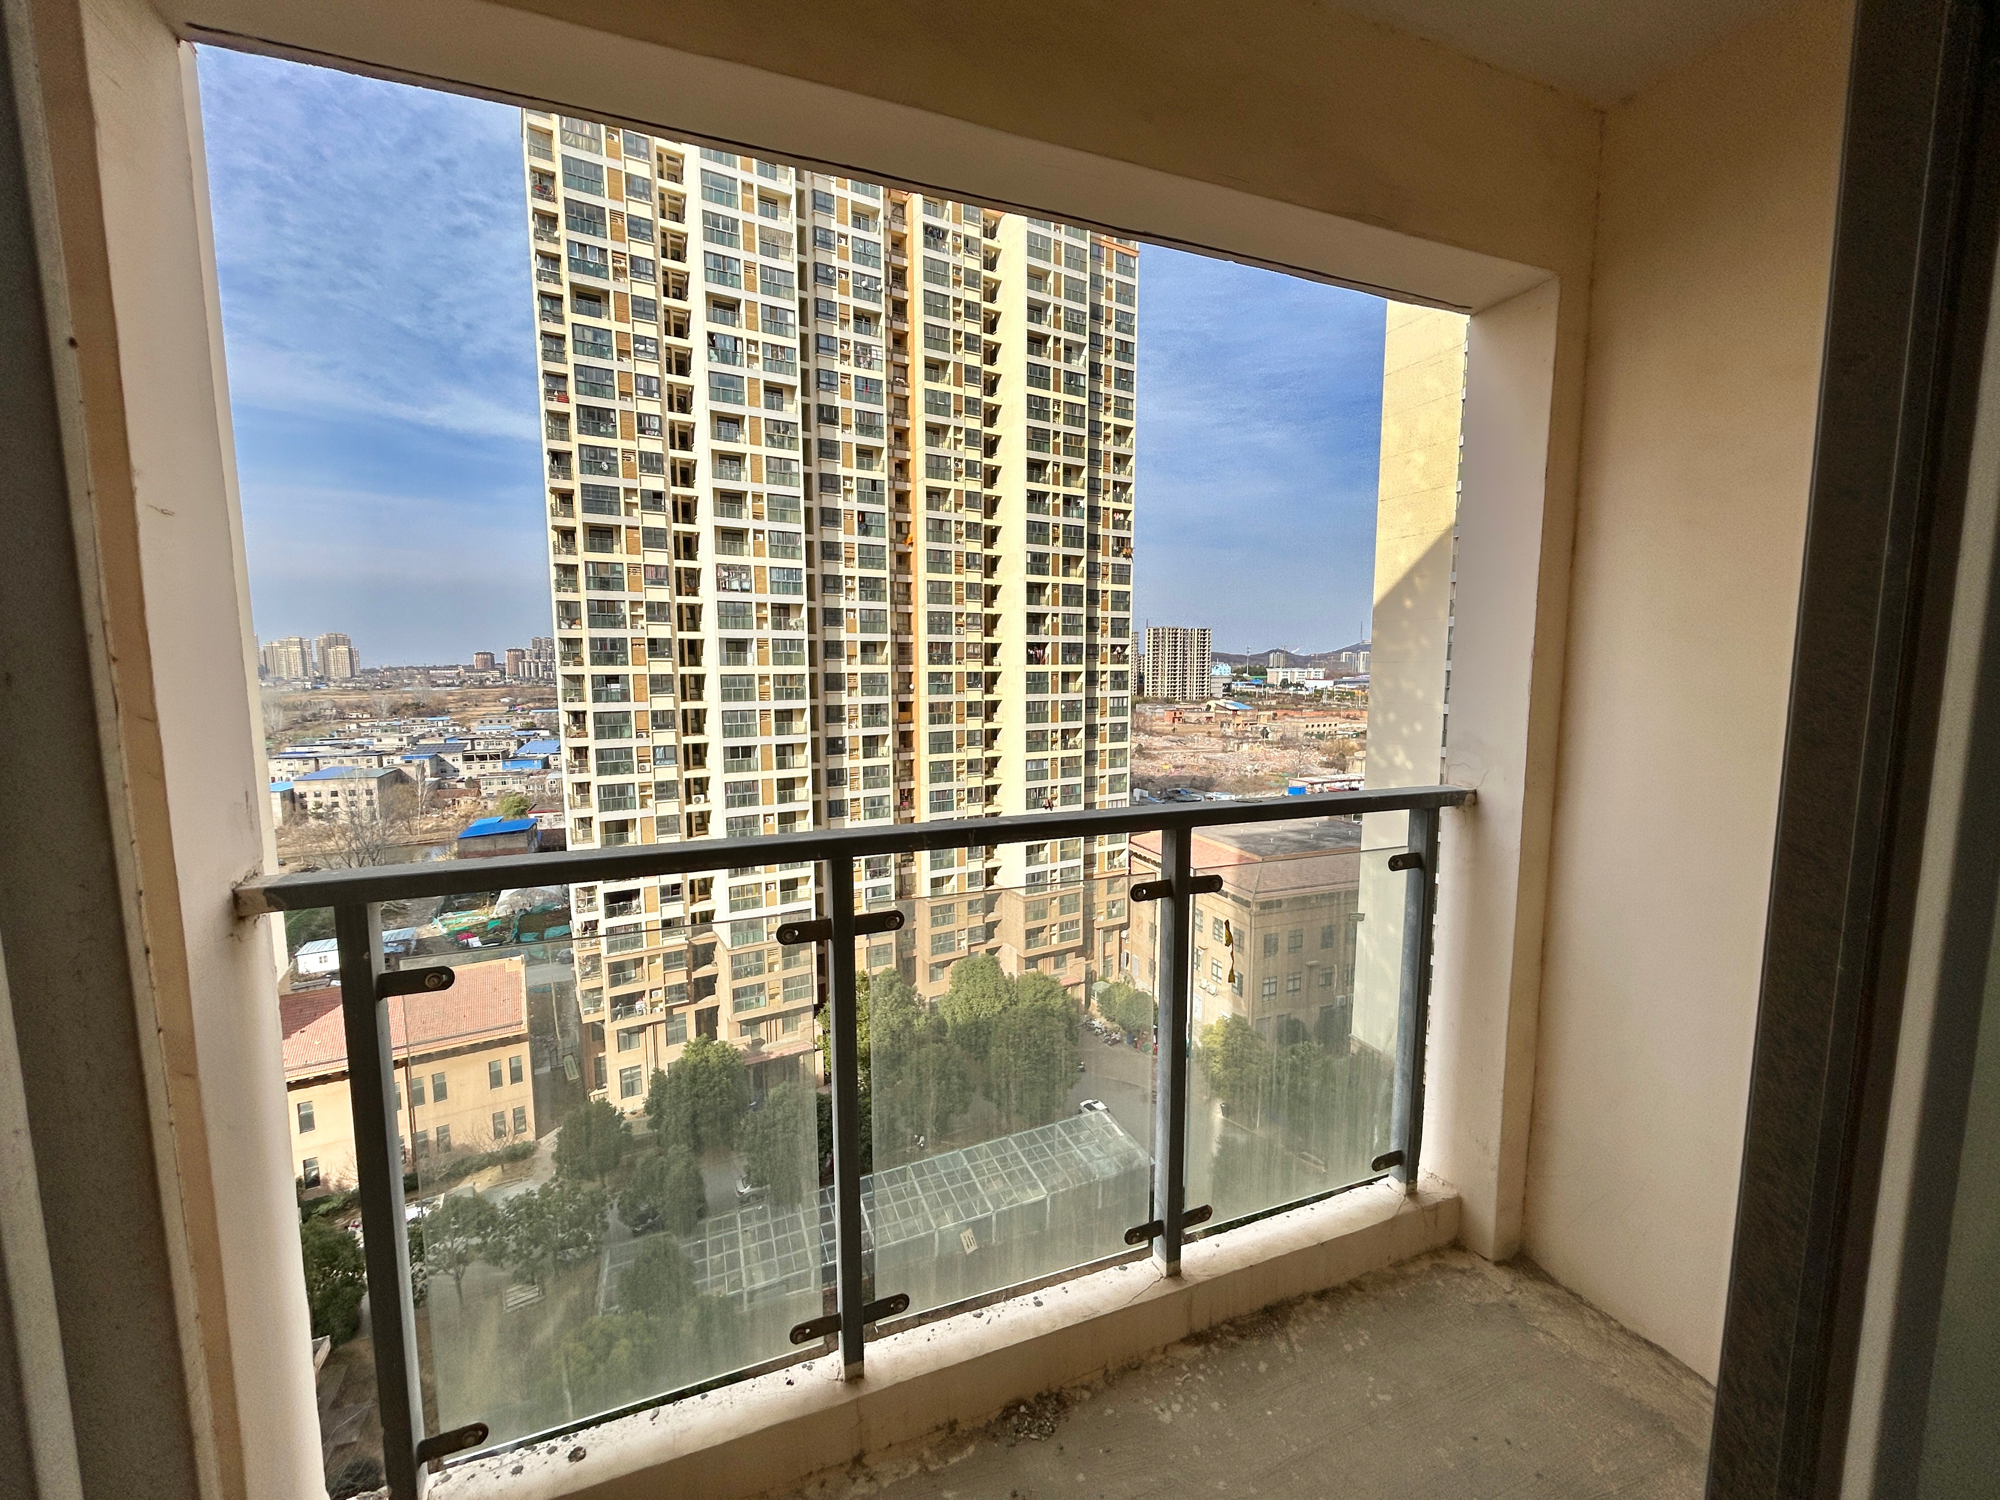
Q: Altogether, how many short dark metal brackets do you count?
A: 12